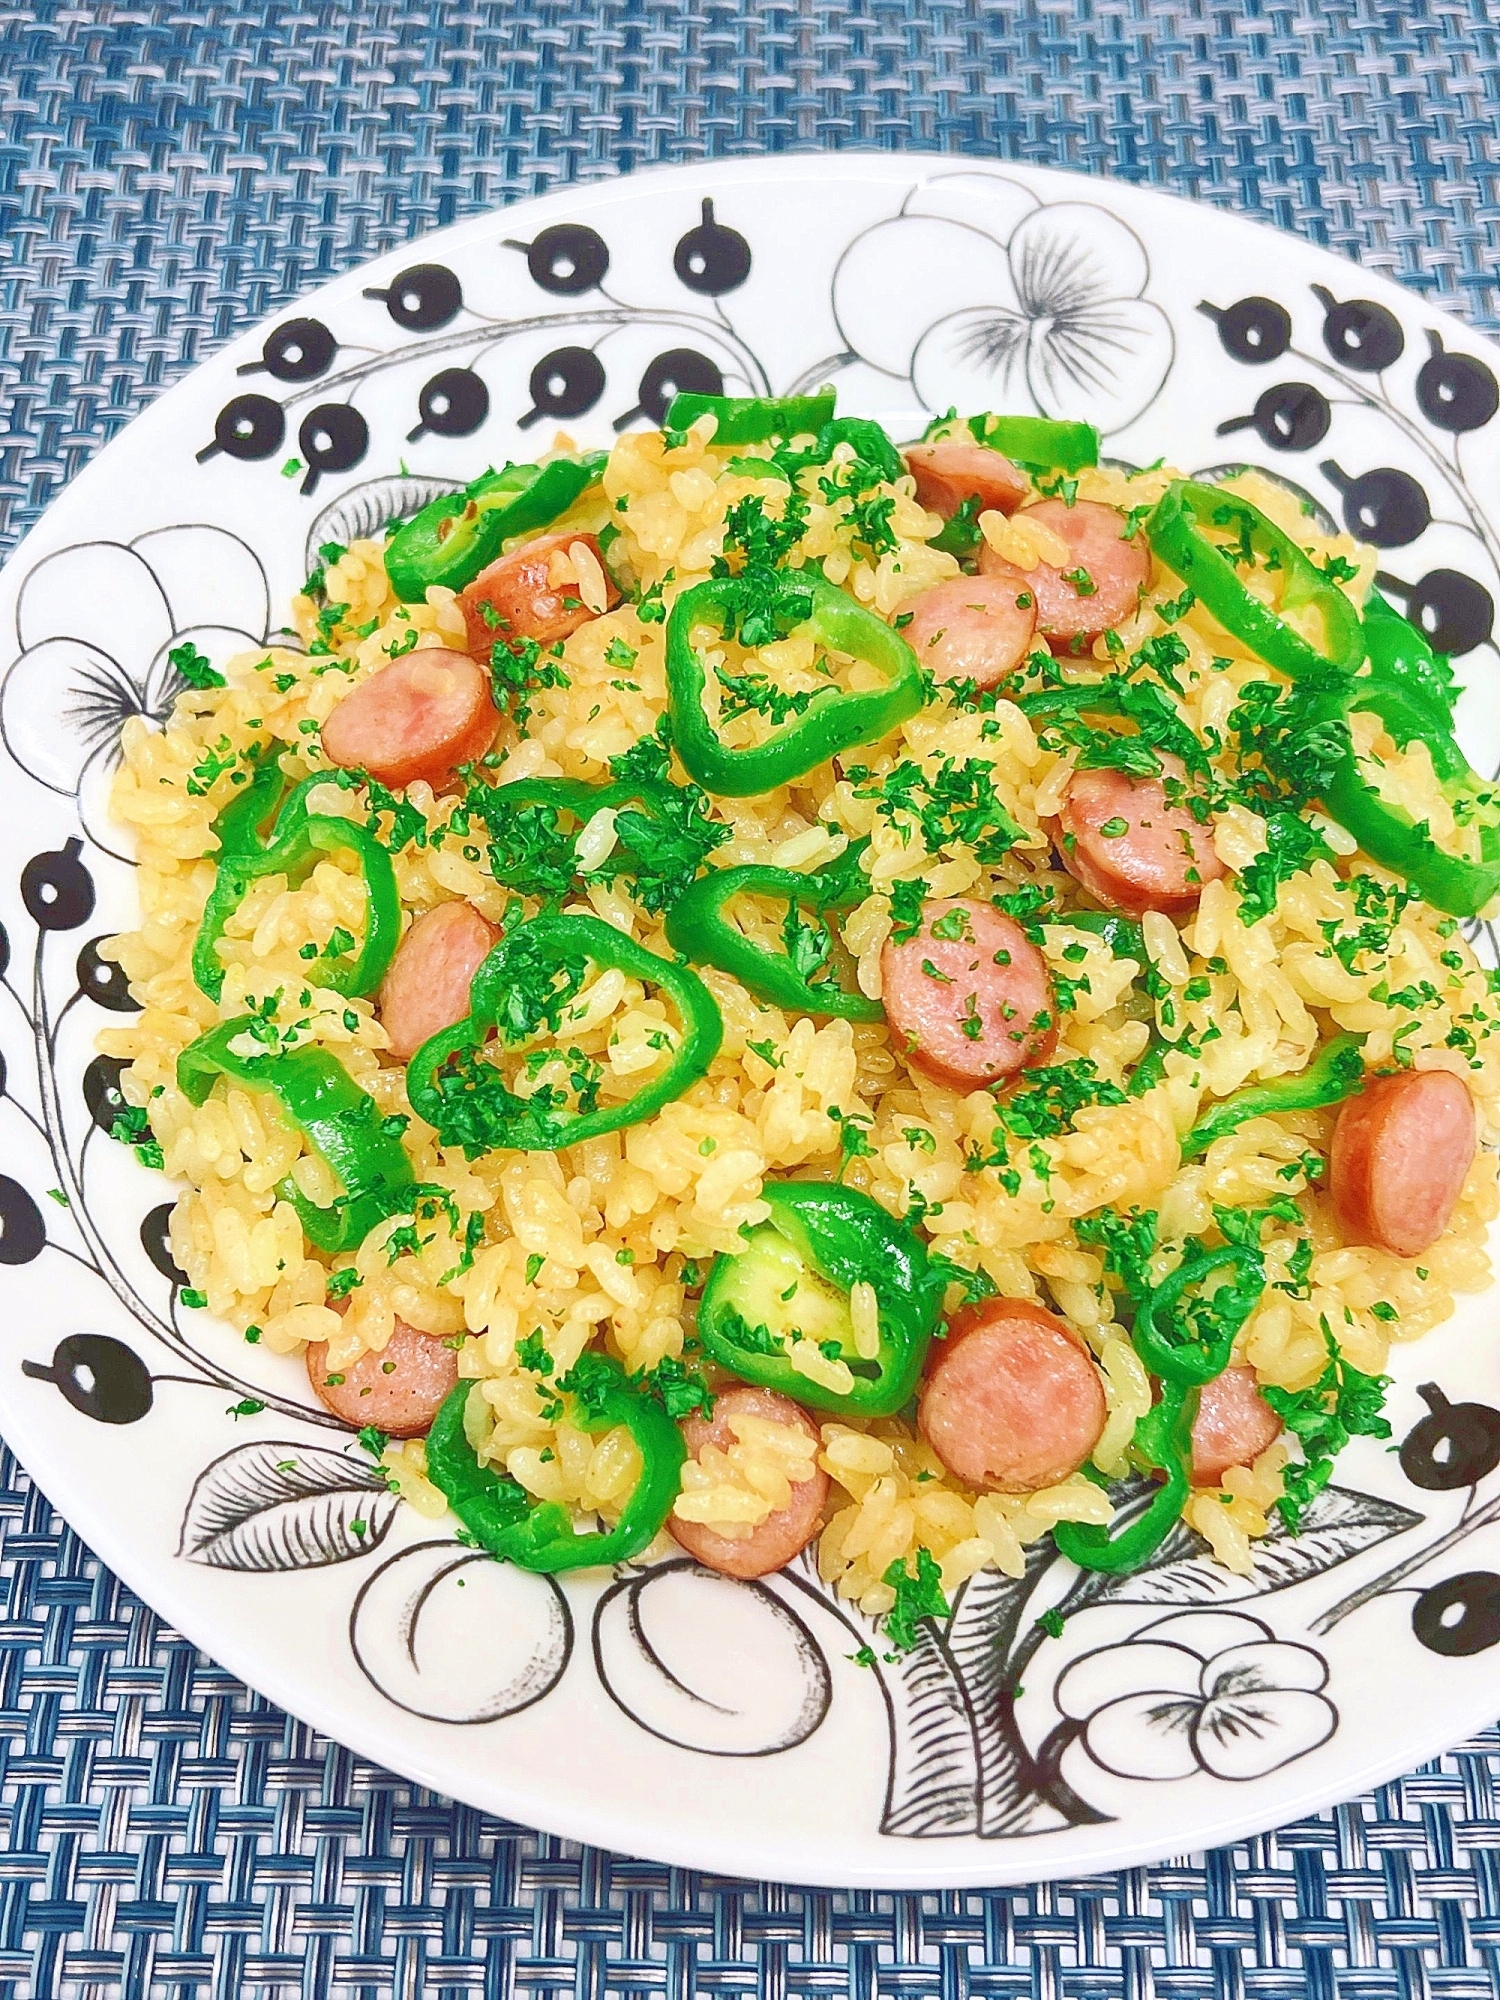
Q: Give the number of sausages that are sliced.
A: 13